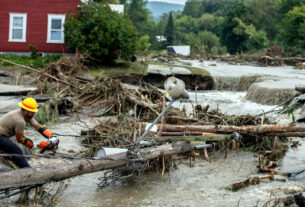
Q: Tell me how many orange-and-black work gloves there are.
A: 2